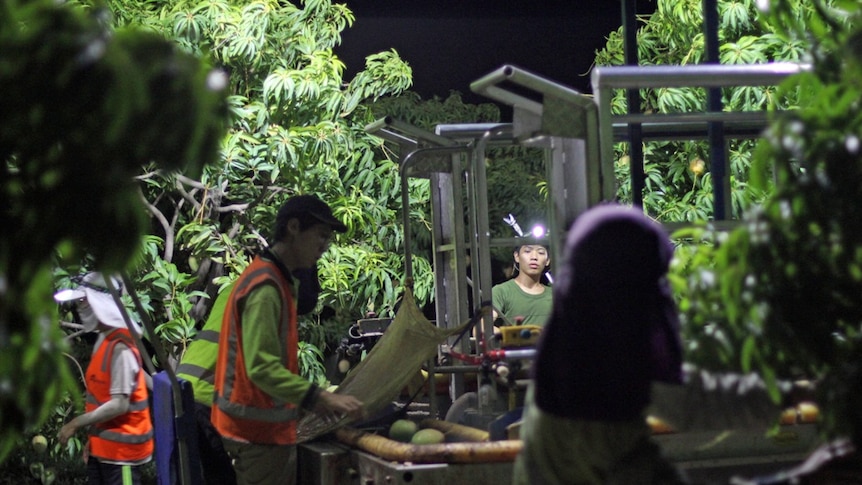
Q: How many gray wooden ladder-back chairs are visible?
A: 0